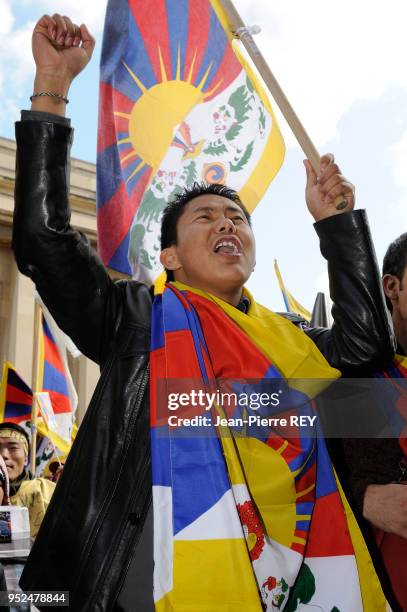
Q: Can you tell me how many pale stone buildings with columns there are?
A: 1